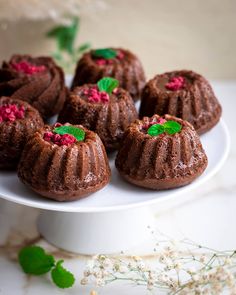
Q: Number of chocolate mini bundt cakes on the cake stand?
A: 7